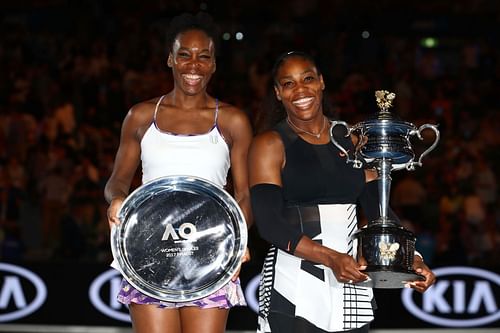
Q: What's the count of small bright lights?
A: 4